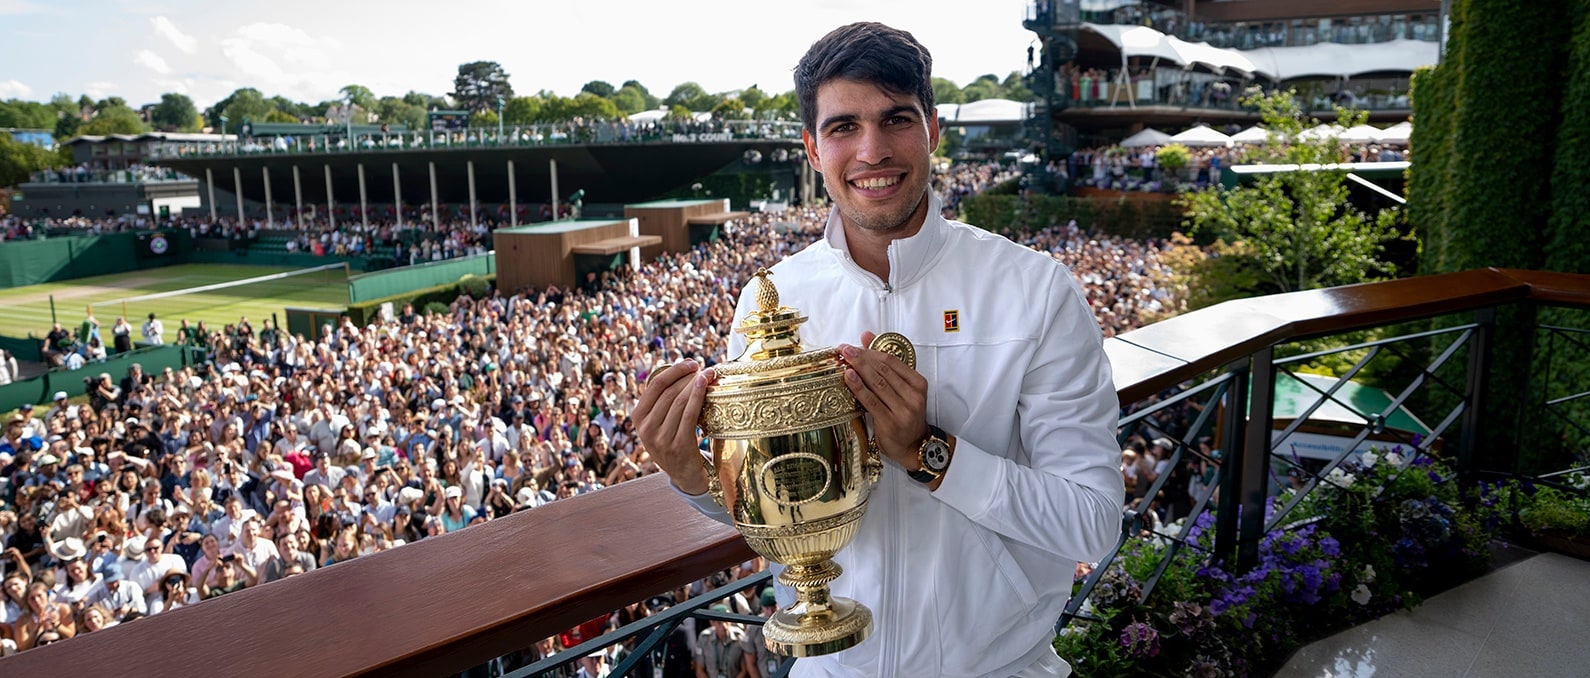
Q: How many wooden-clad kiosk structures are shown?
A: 2